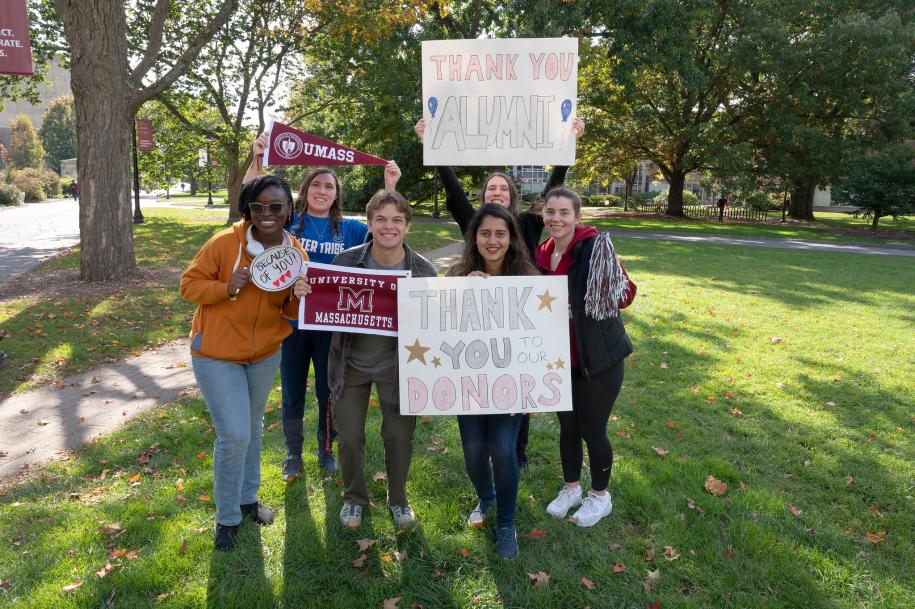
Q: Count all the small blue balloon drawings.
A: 2